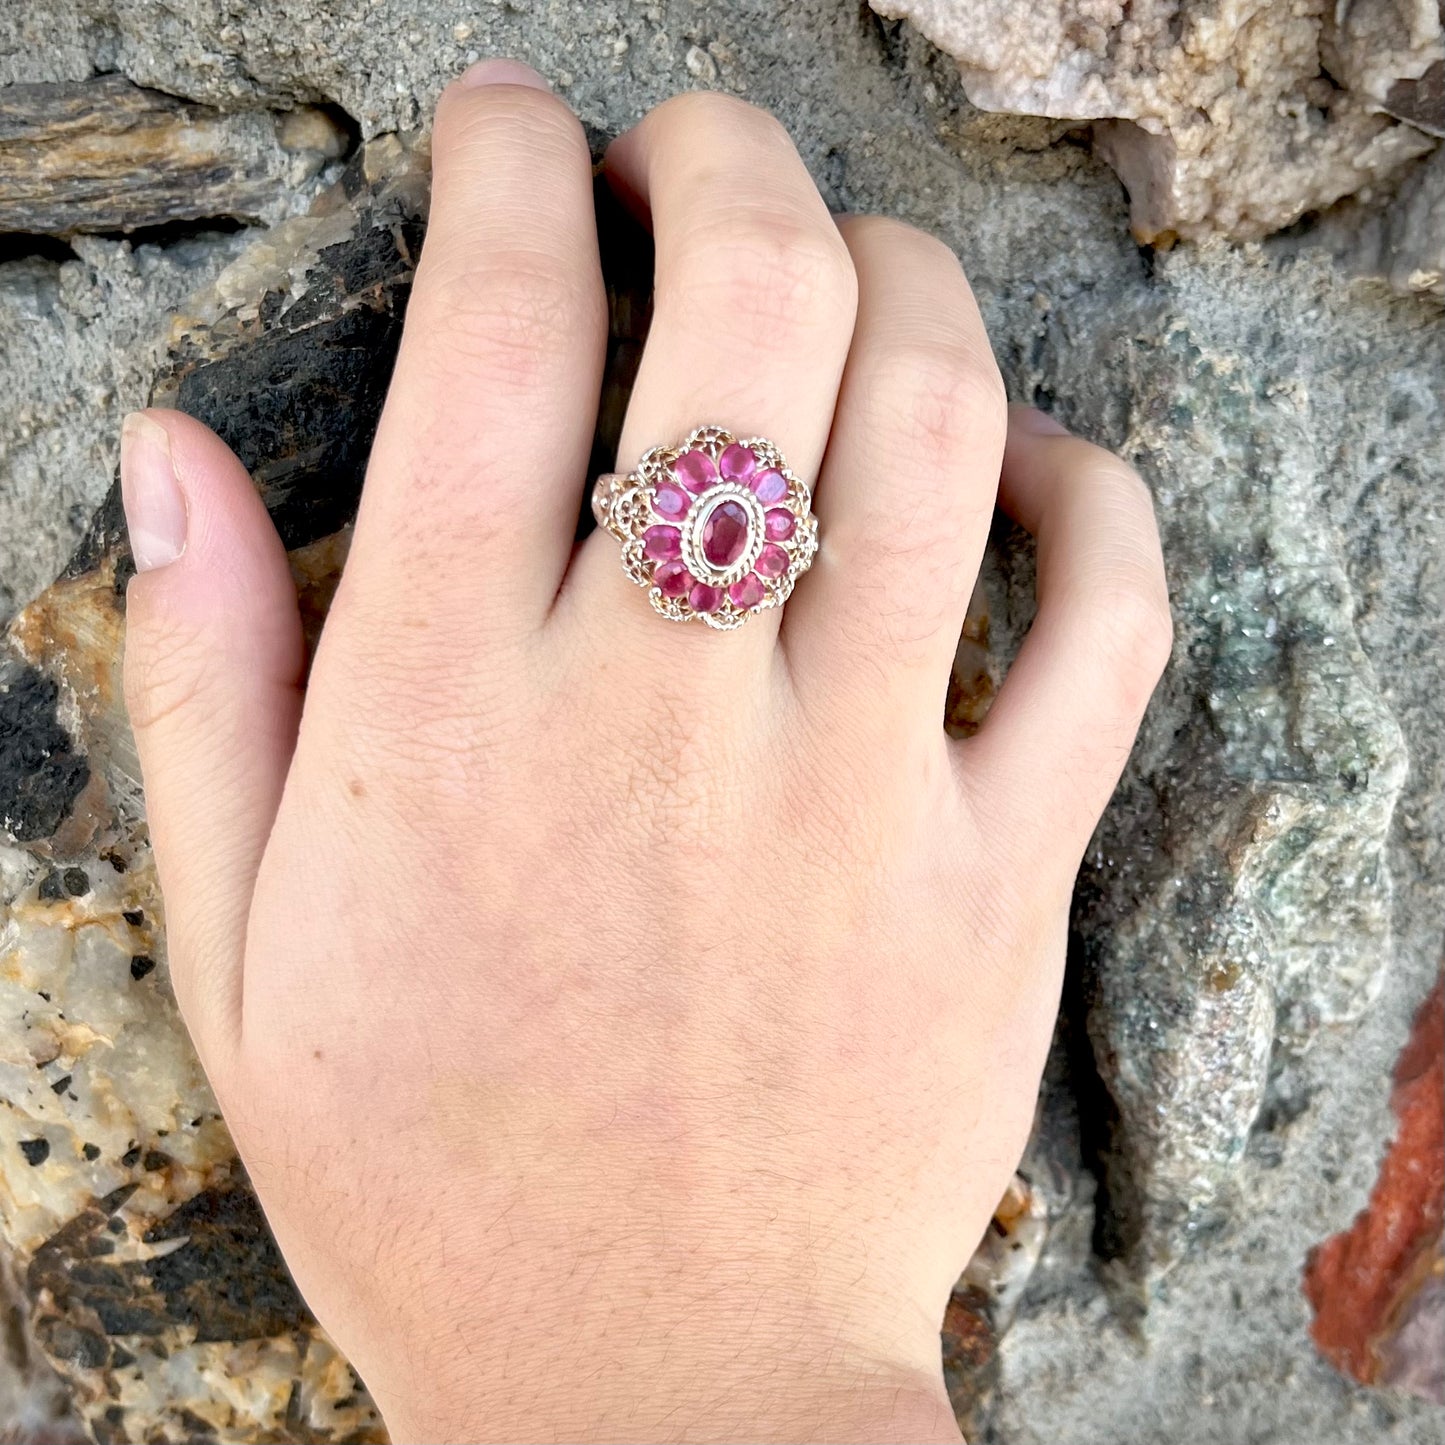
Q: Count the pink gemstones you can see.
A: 11